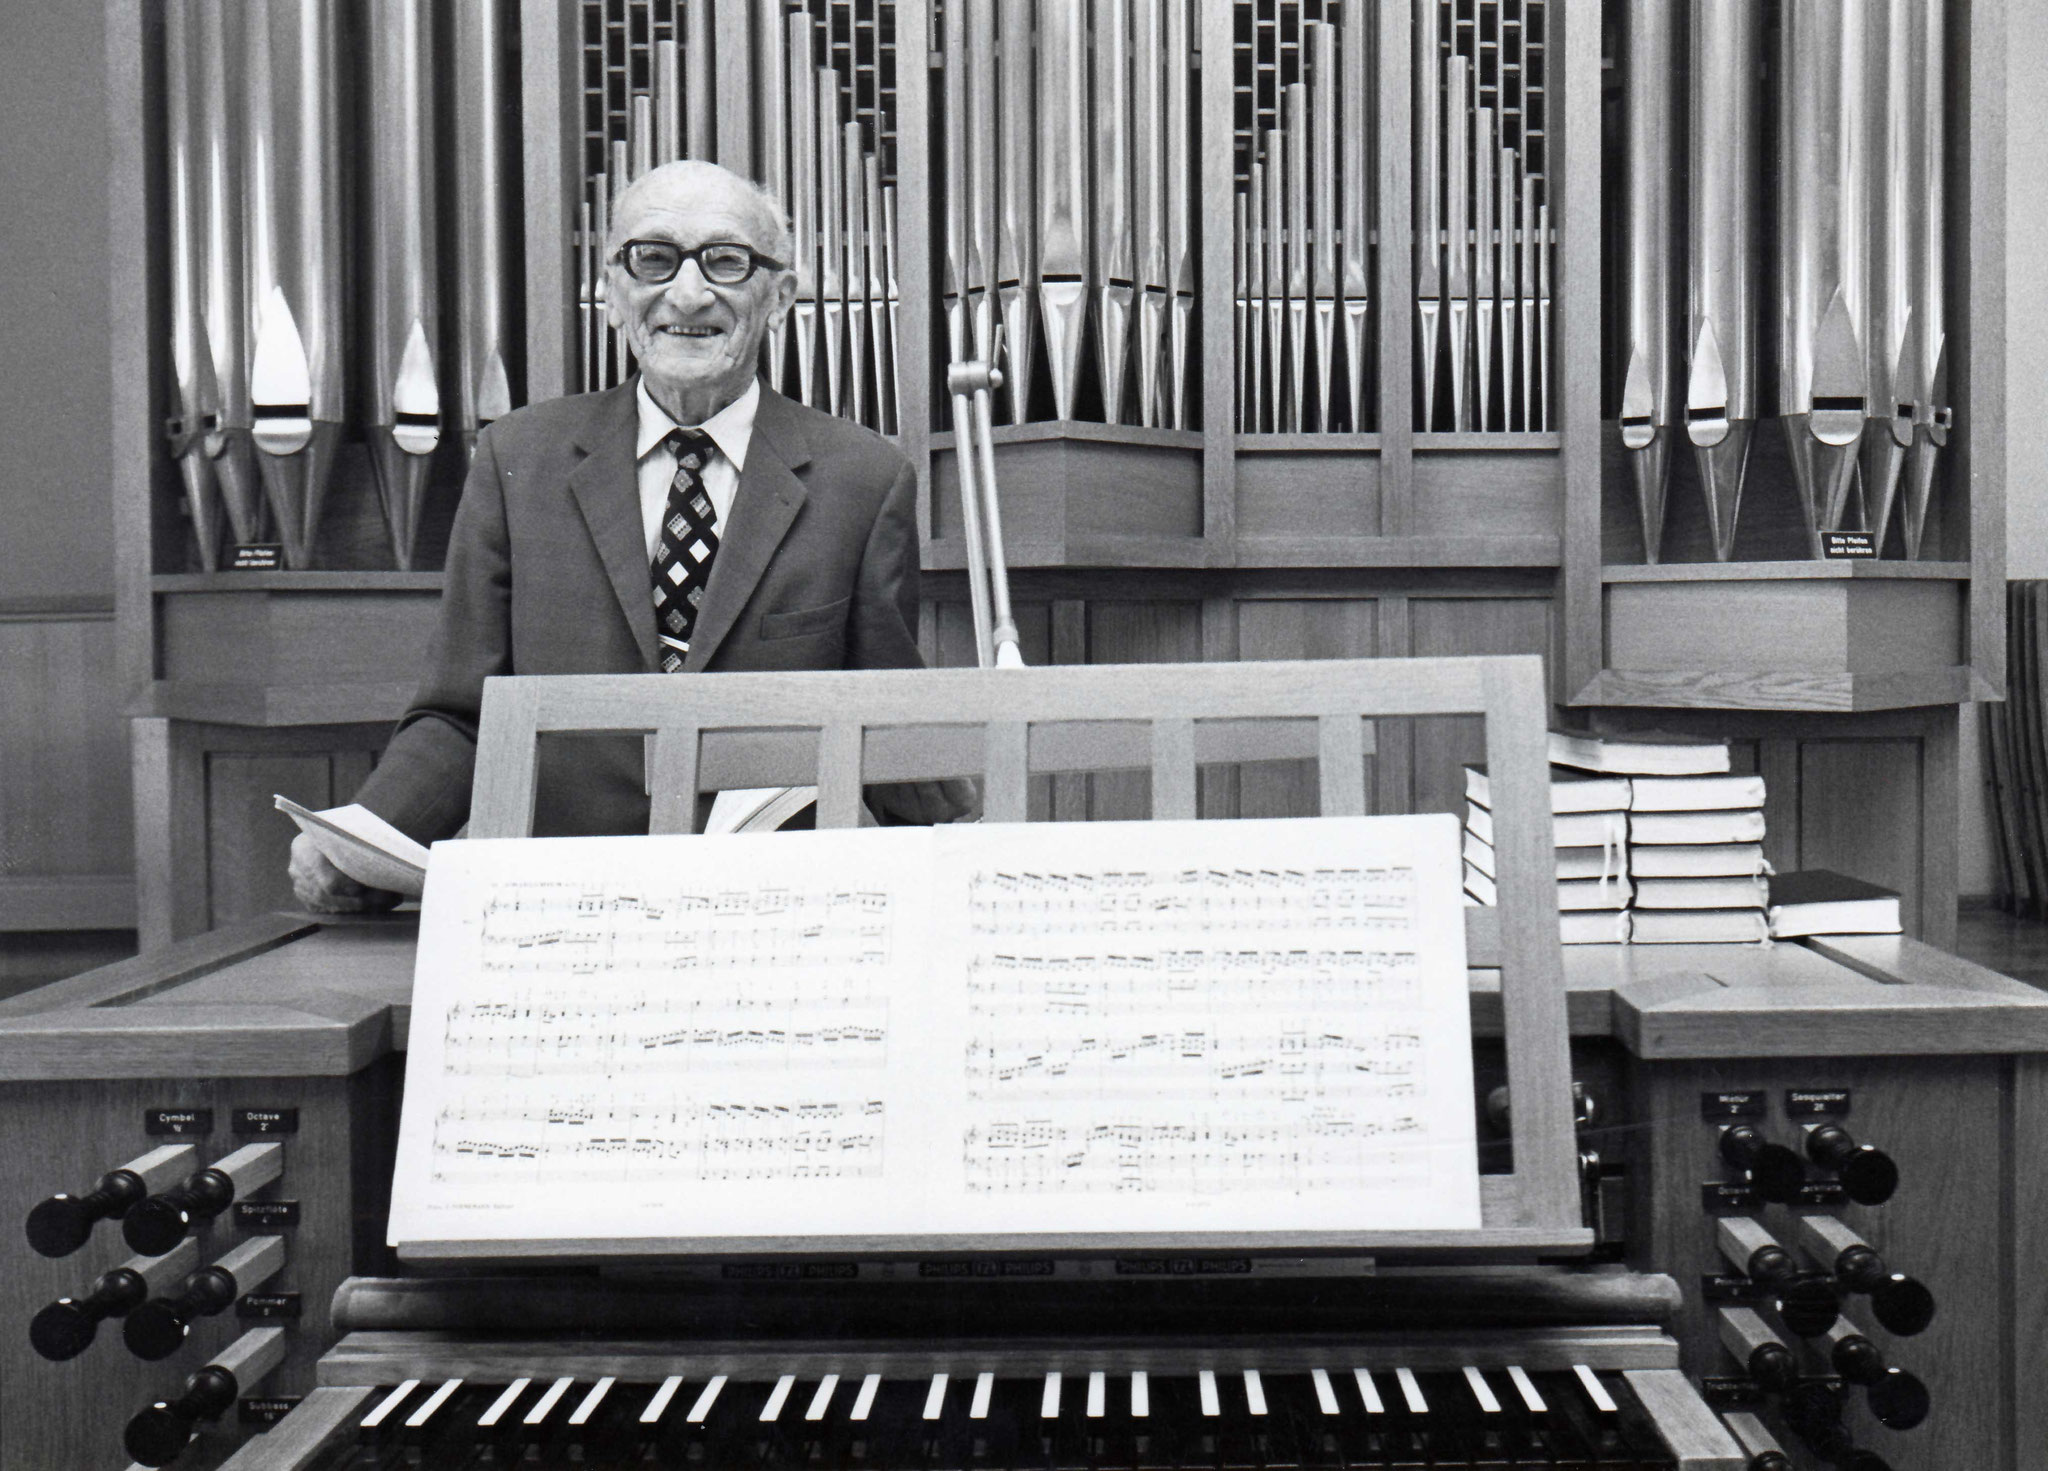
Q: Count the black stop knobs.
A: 13